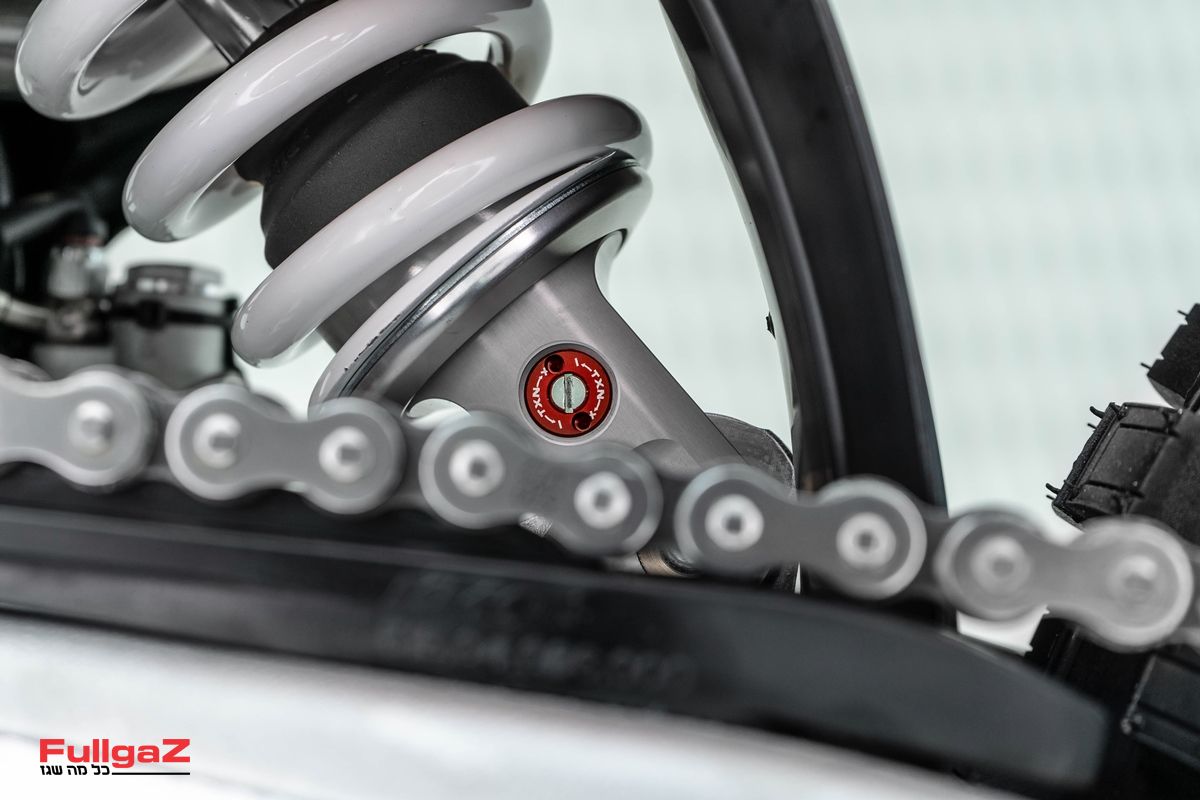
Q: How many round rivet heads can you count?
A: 9